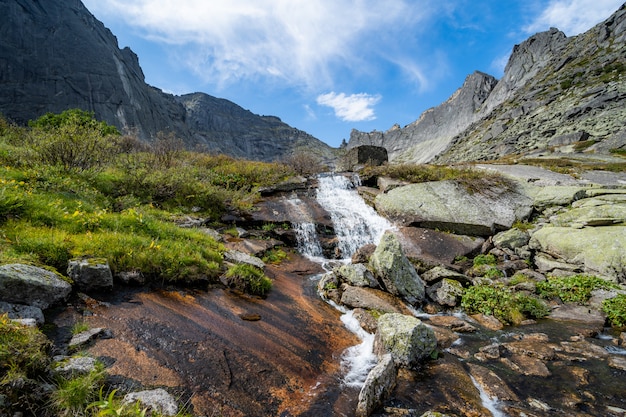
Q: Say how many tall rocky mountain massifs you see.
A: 2